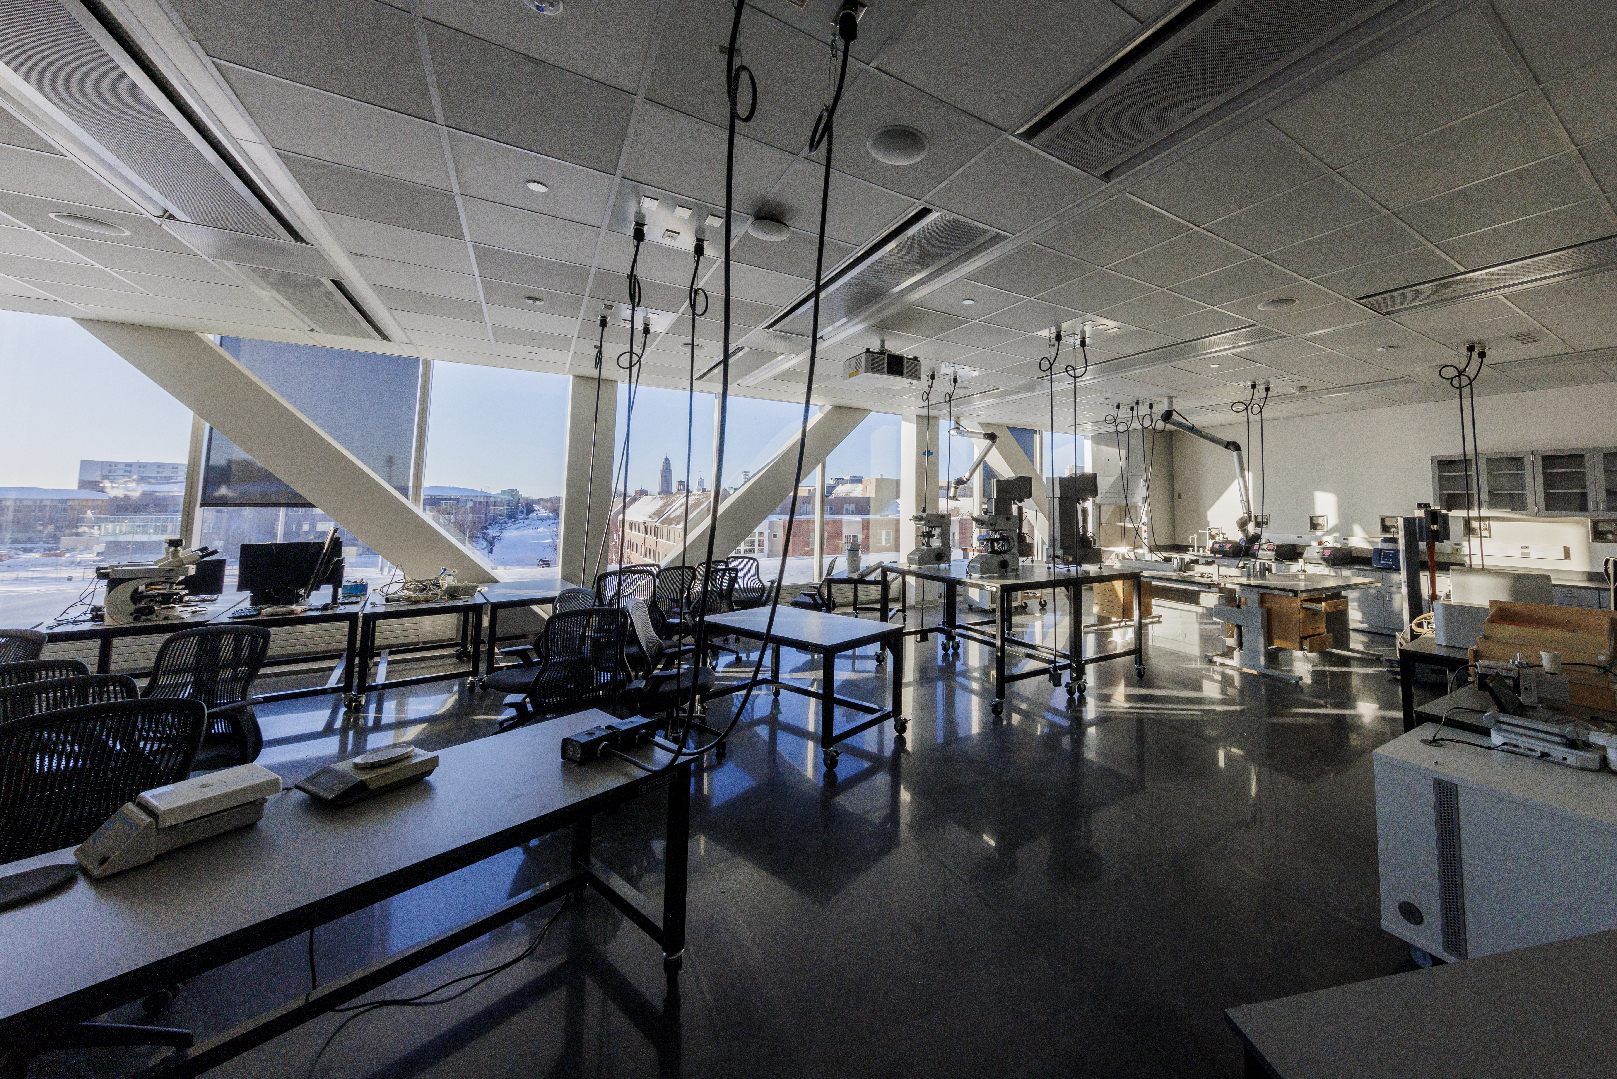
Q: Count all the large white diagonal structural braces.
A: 3